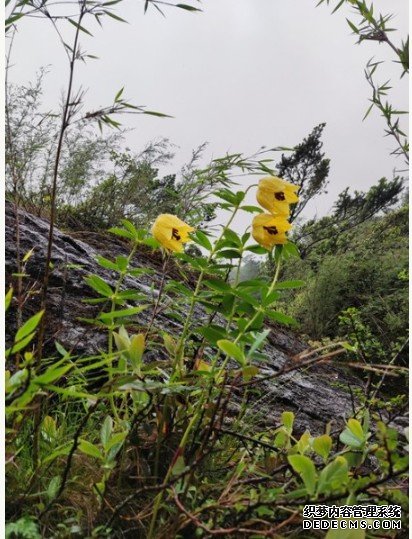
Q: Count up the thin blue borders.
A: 0